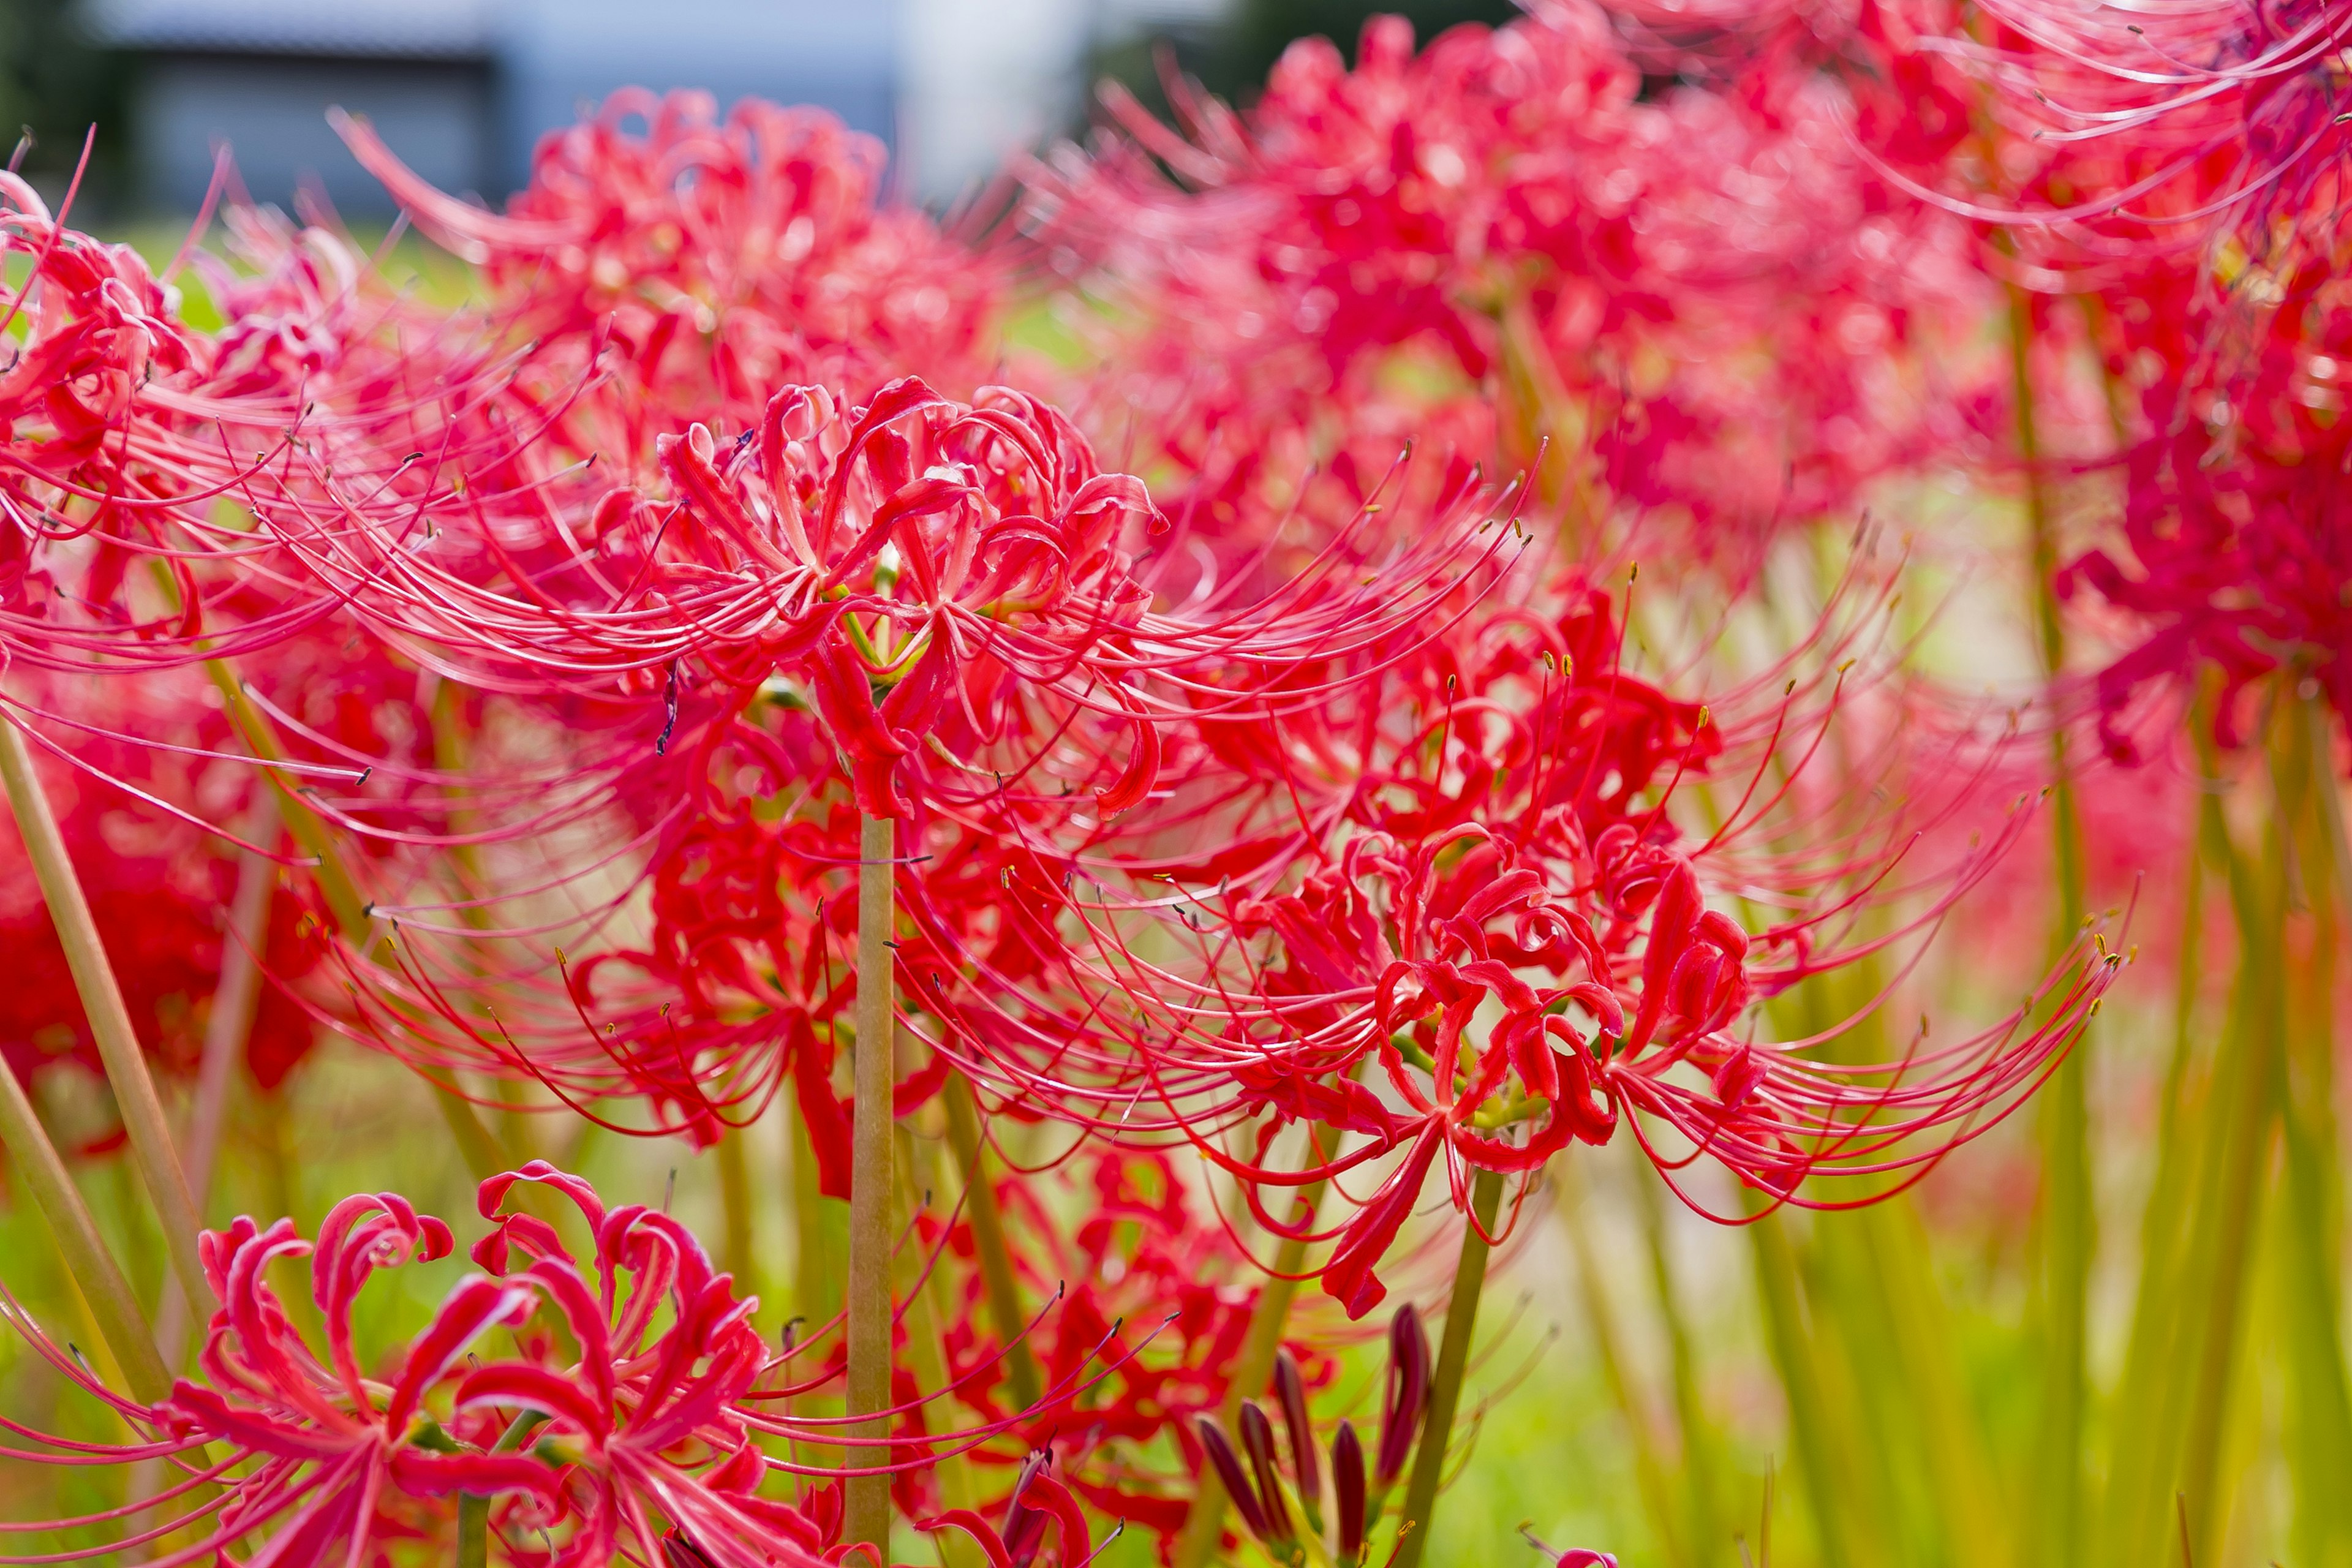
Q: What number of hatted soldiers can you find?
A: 0